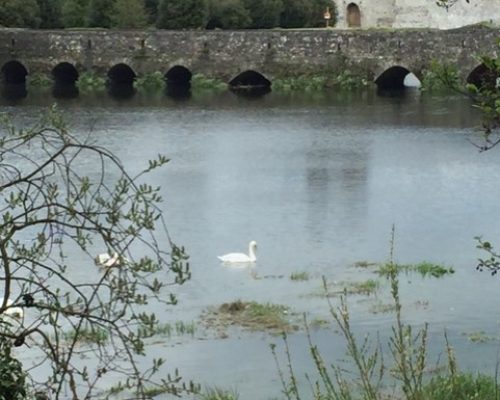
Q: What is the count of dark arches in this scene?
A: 7